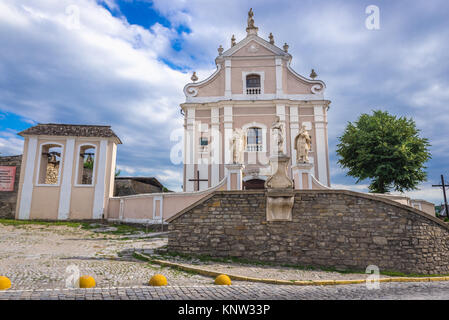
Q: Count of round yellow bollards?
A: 4